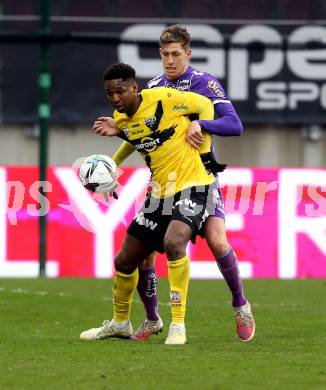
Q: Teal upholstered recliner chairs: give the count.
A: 0